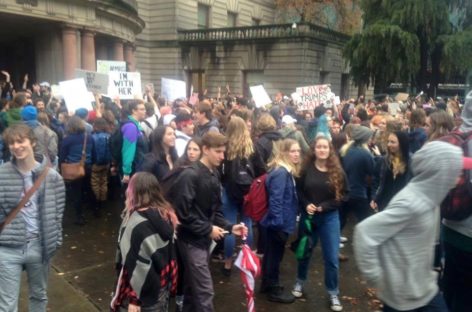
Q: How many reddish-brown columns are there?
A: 4